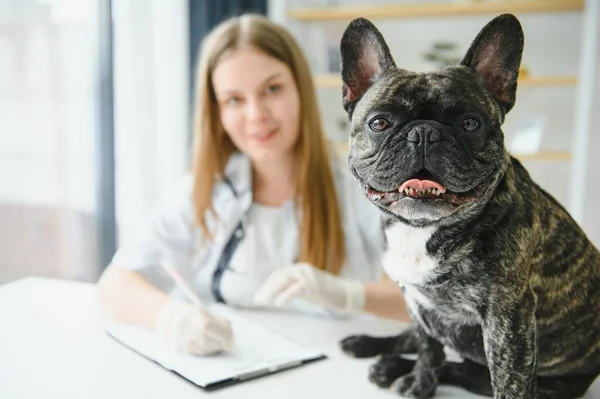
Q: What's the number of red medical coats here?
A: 0